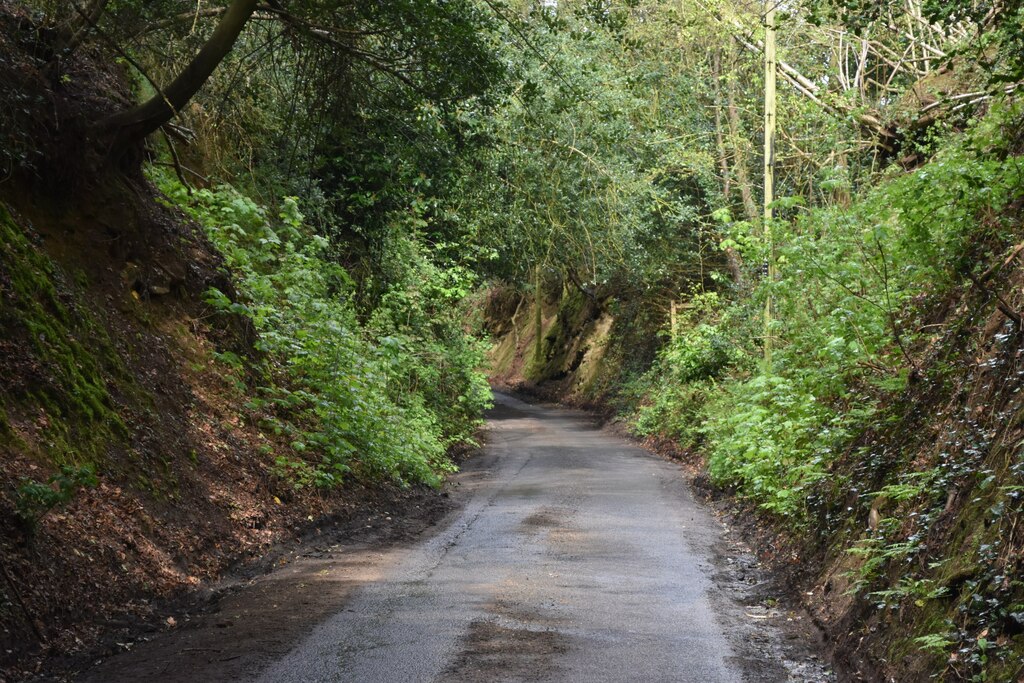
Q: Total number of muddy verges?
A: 2